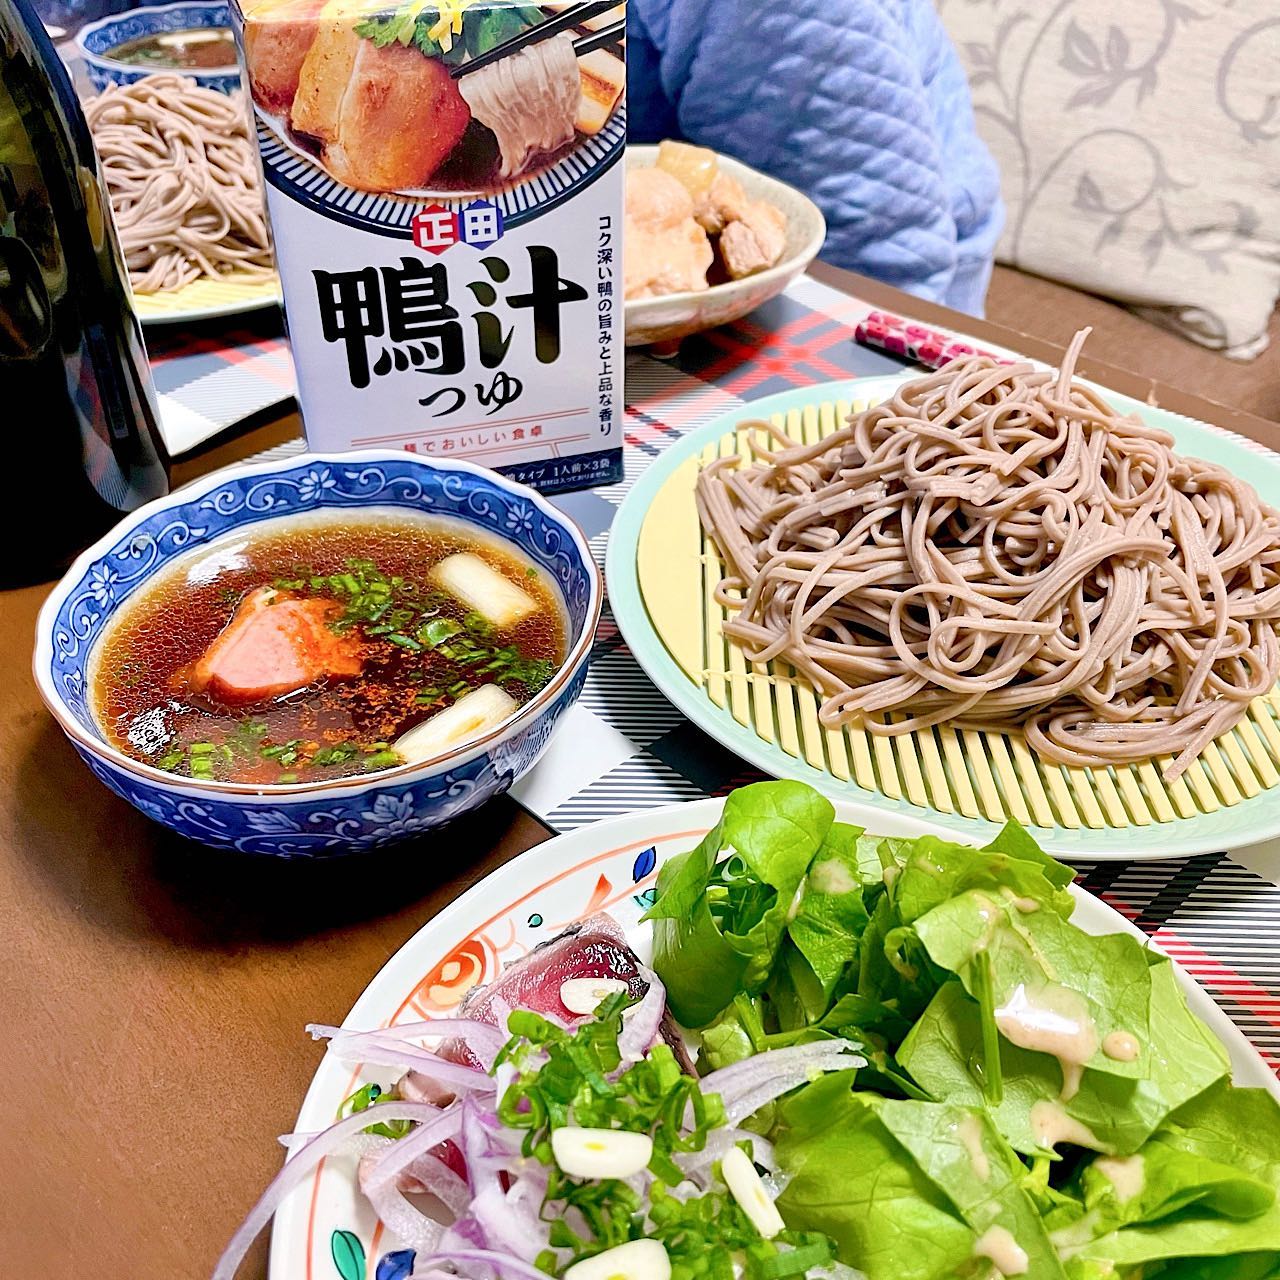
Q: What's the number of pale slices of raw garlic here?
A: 4